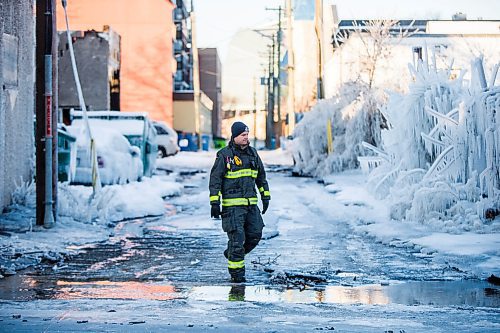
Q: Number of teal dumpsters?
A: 2